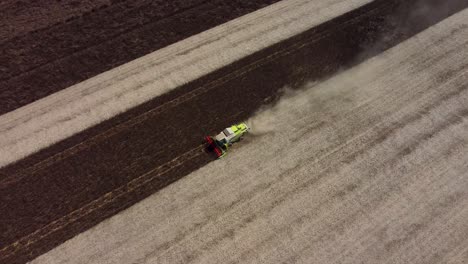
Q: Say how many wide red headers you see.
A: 1